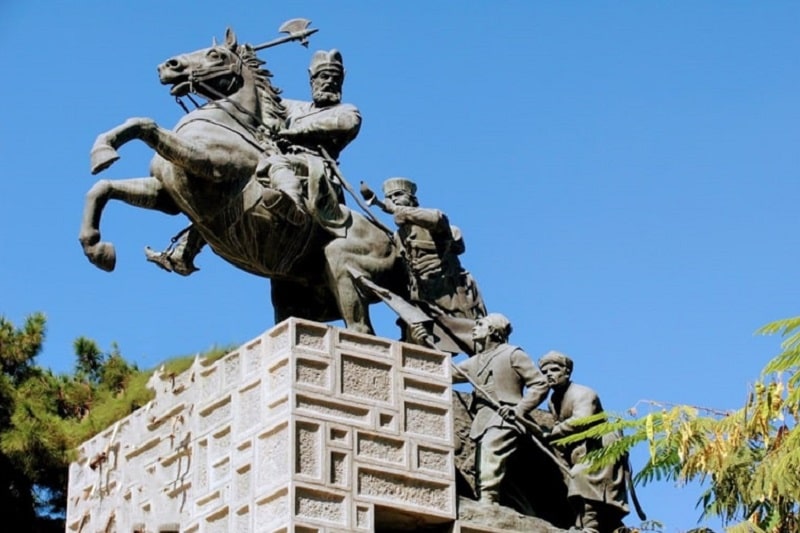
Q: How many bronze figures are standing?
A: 3